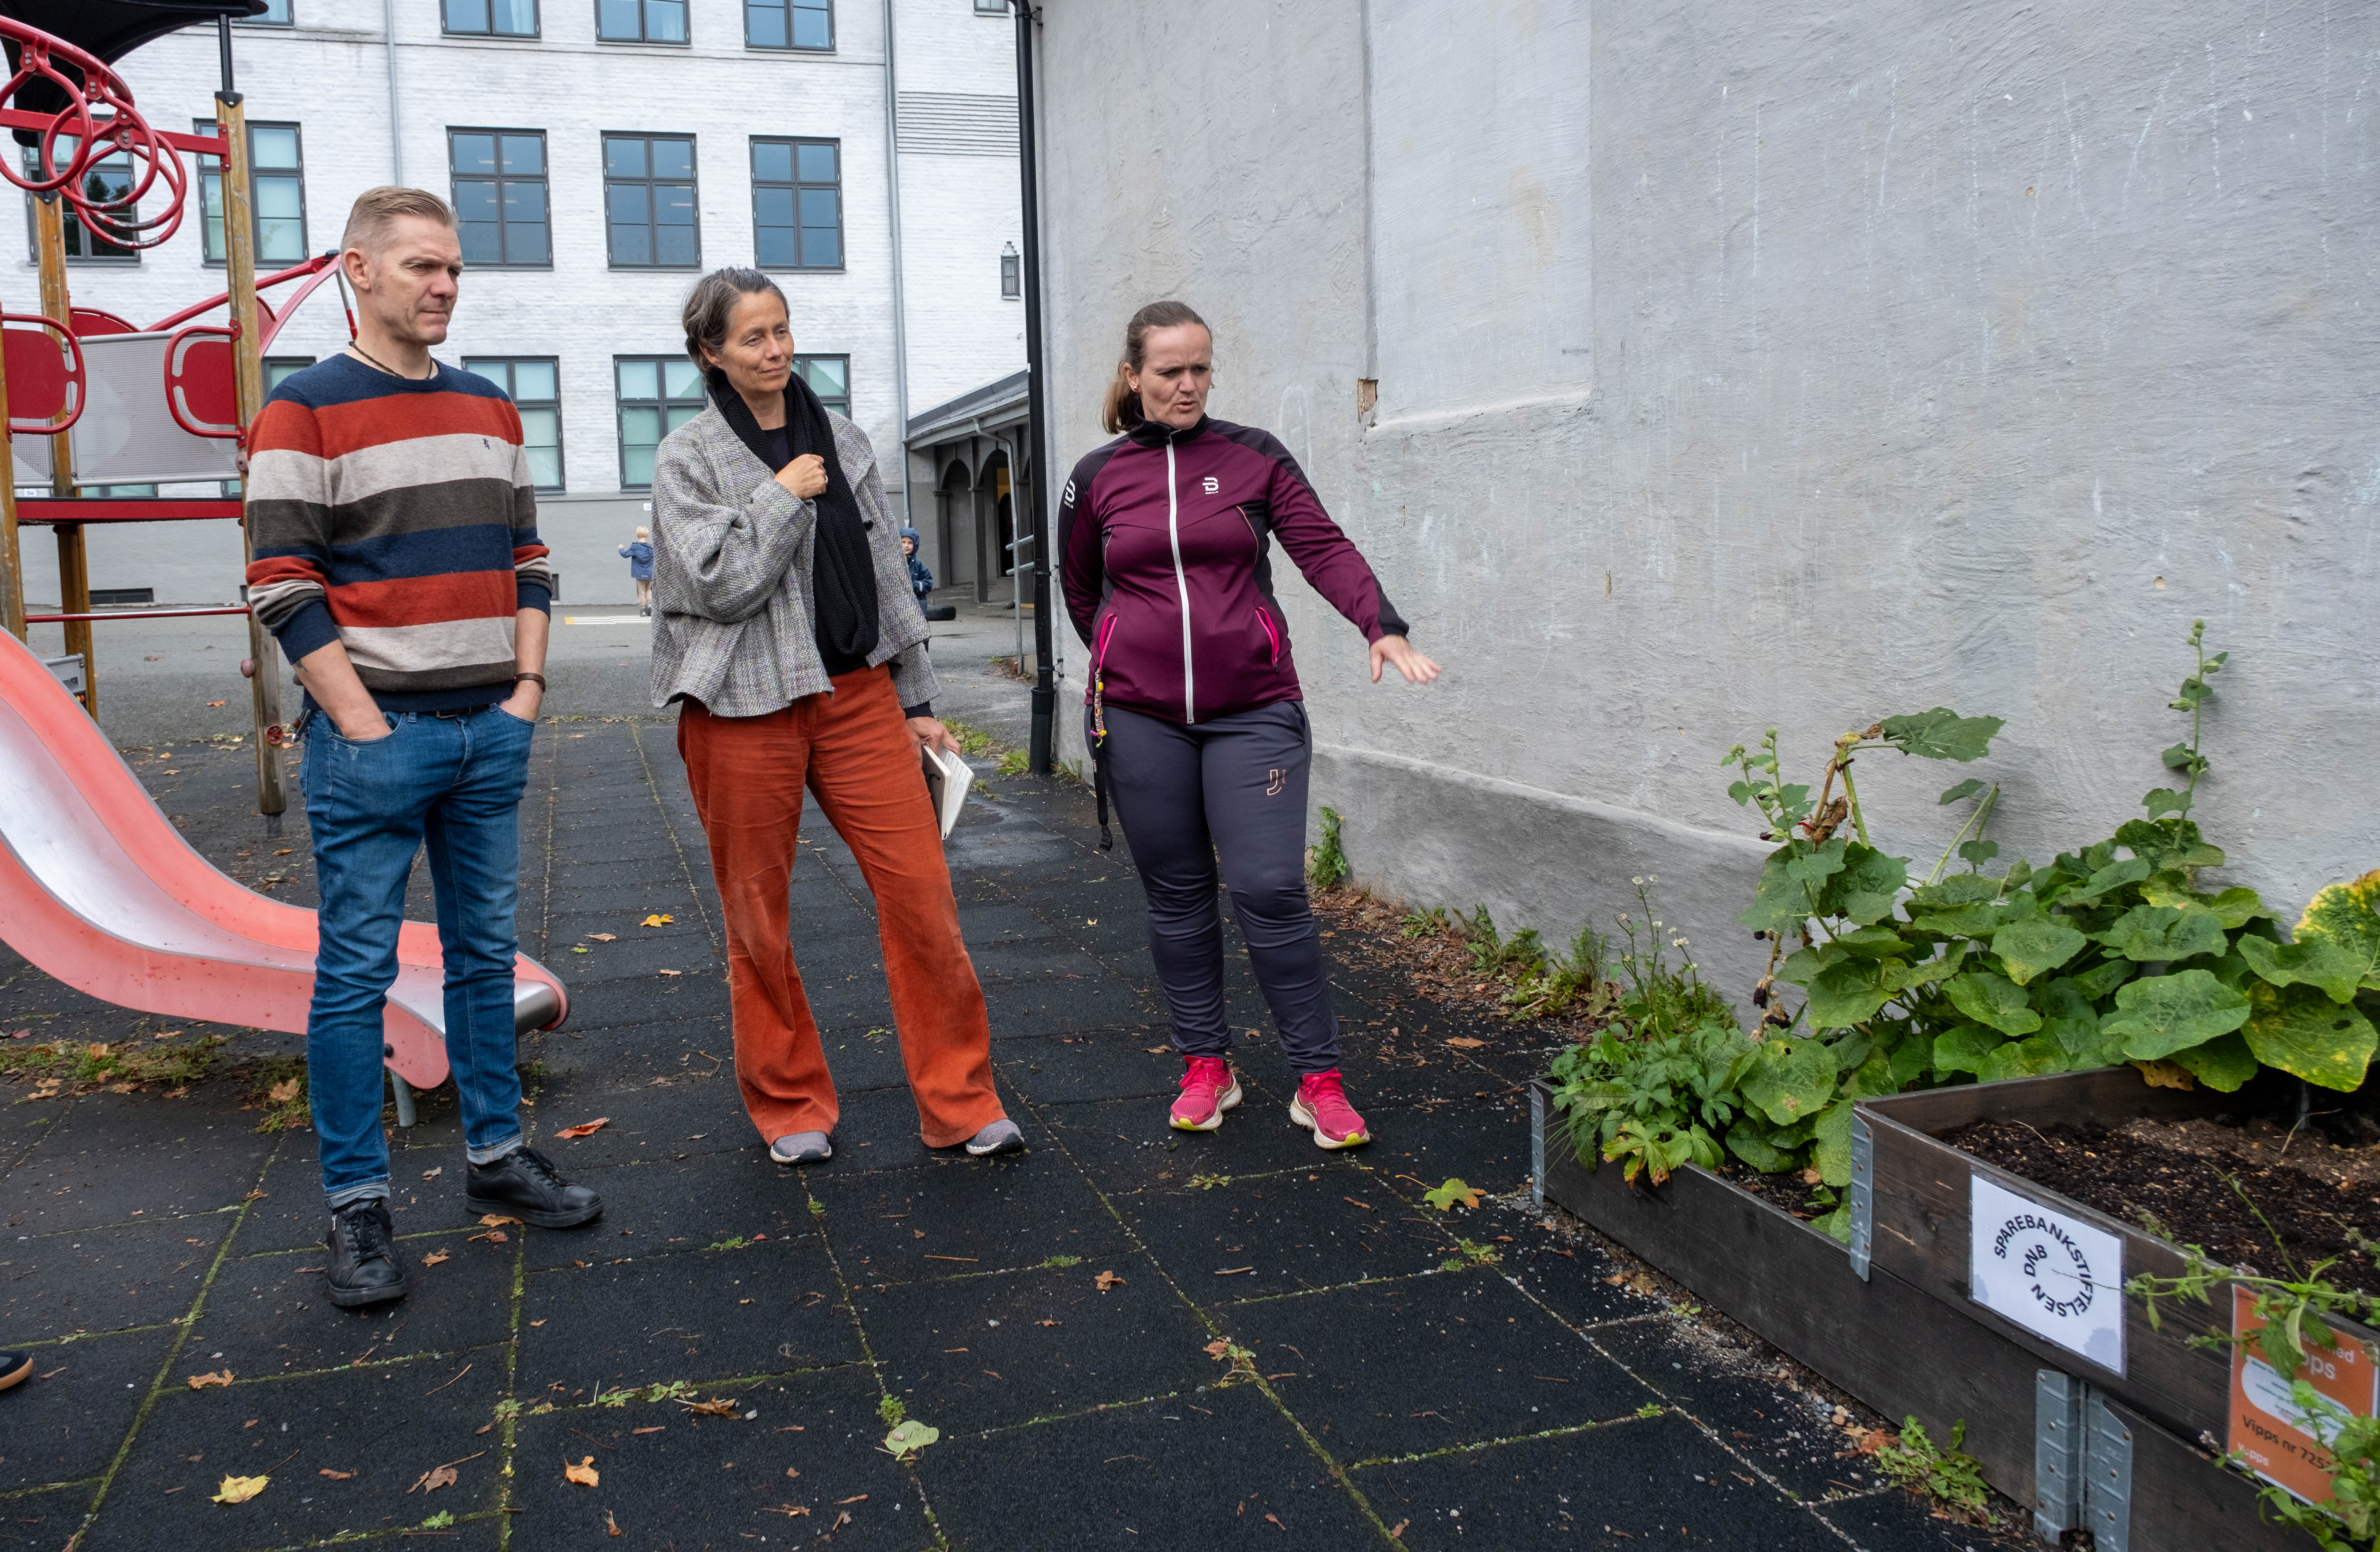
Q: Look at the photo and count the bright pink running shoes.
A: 2